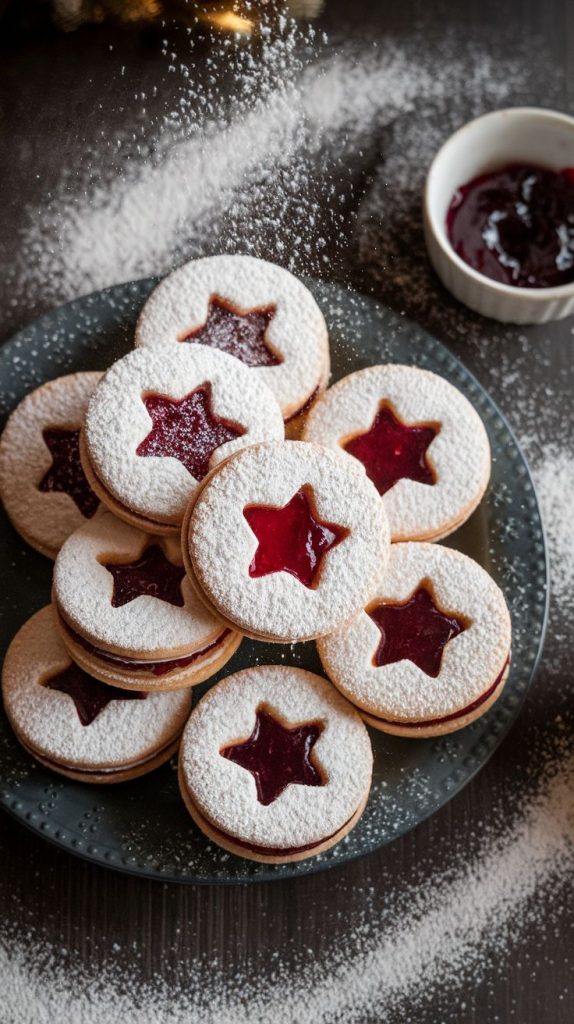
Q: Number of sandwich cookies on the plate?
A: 9